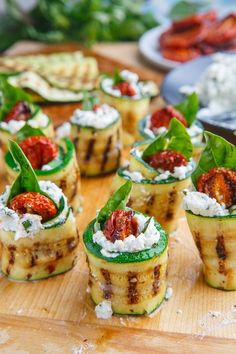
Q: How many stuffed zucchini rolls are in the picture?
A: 9